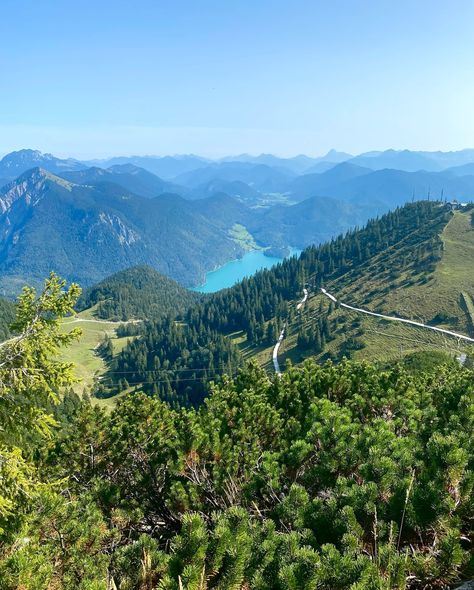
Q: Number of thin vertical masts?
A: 3